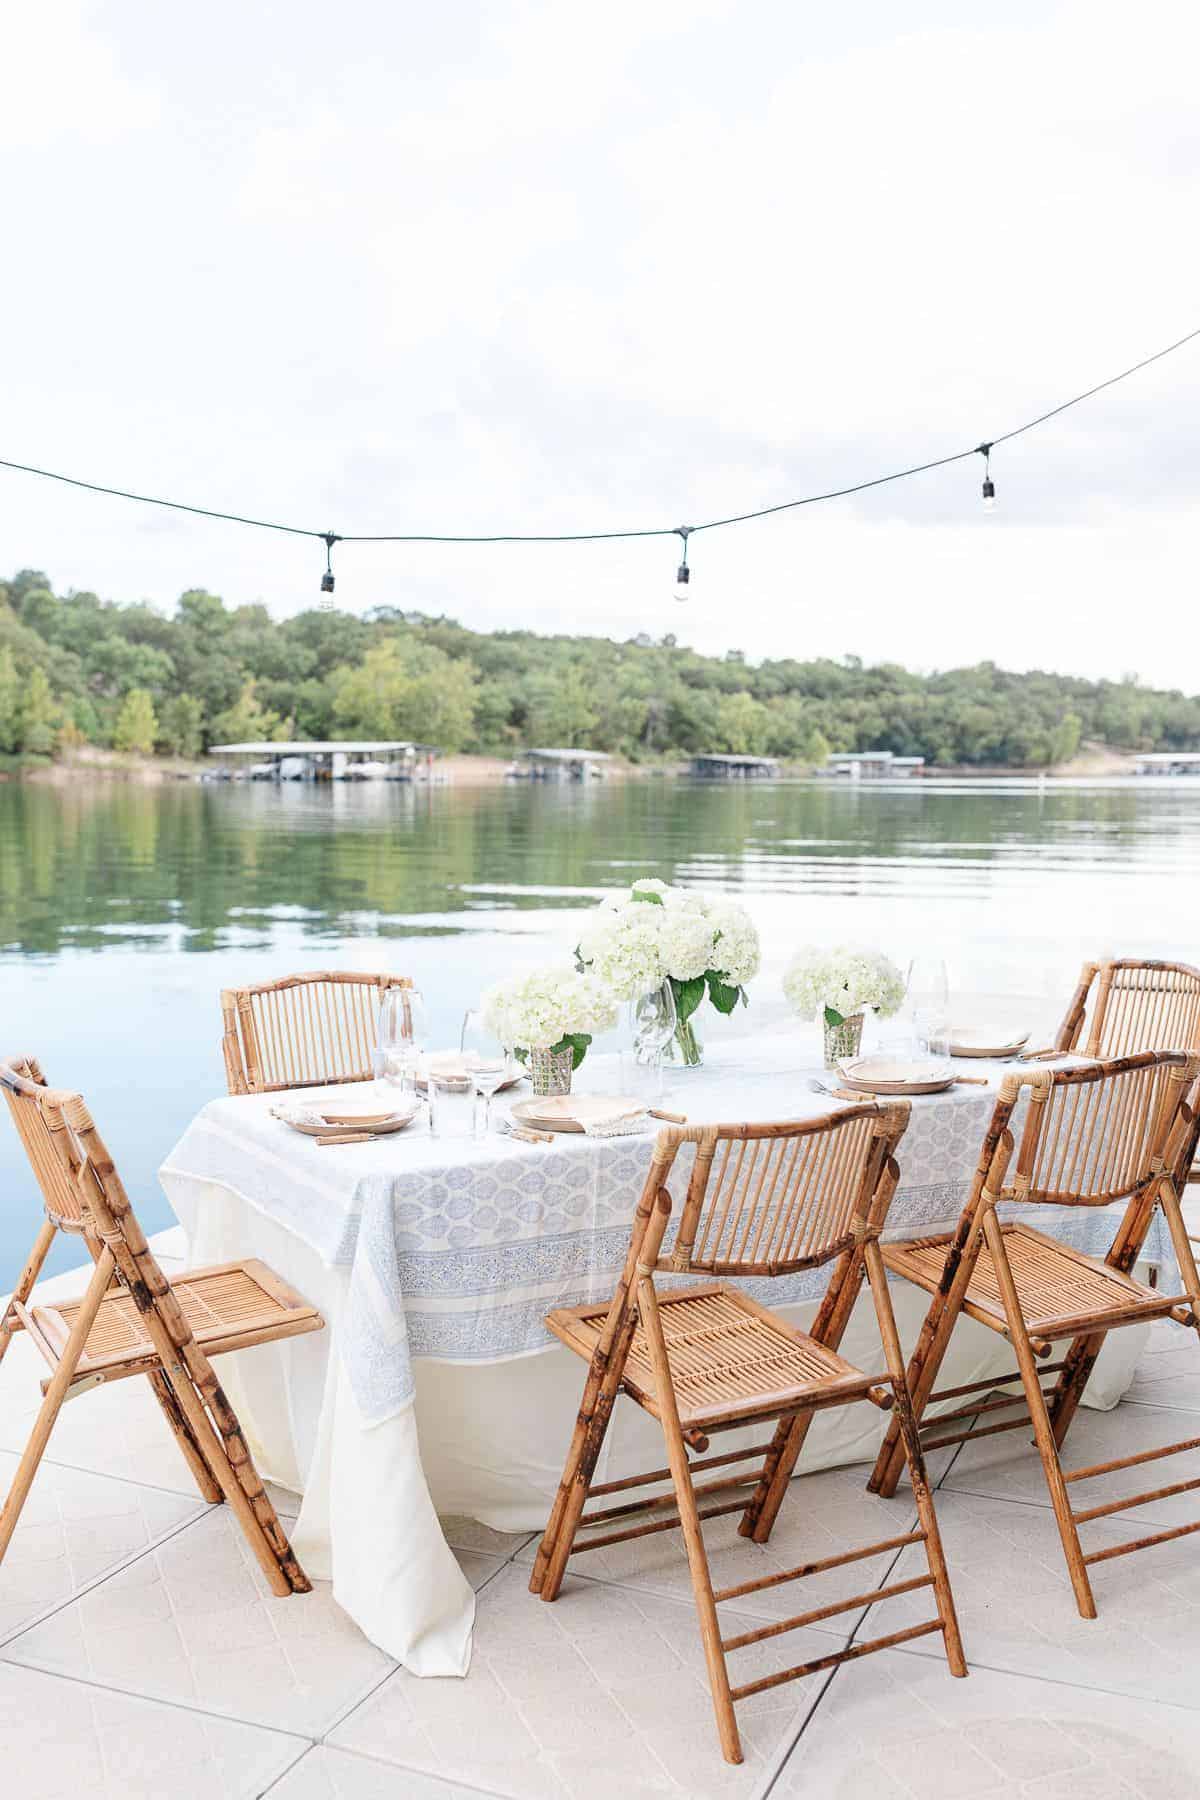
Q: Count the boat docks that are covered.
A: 5